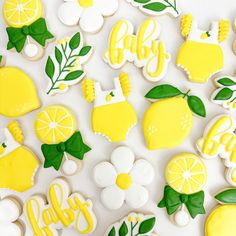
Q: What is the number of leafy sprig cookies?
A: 4